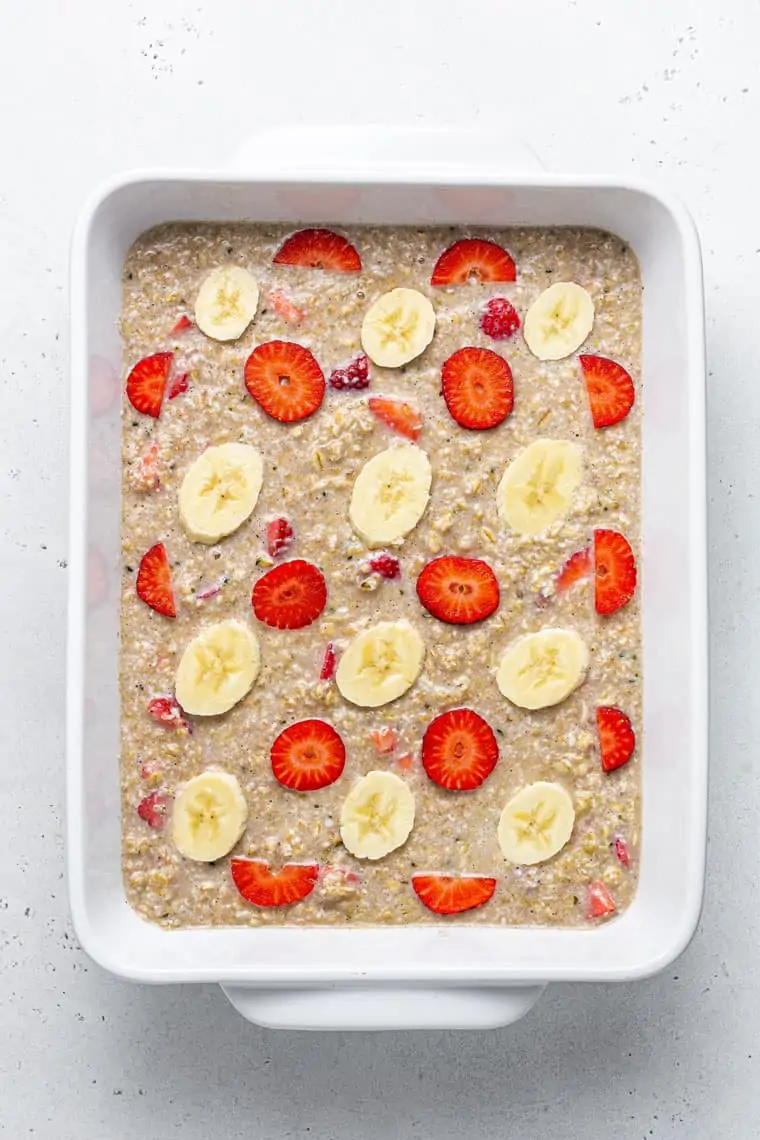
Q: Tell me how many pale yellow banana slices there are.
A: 12